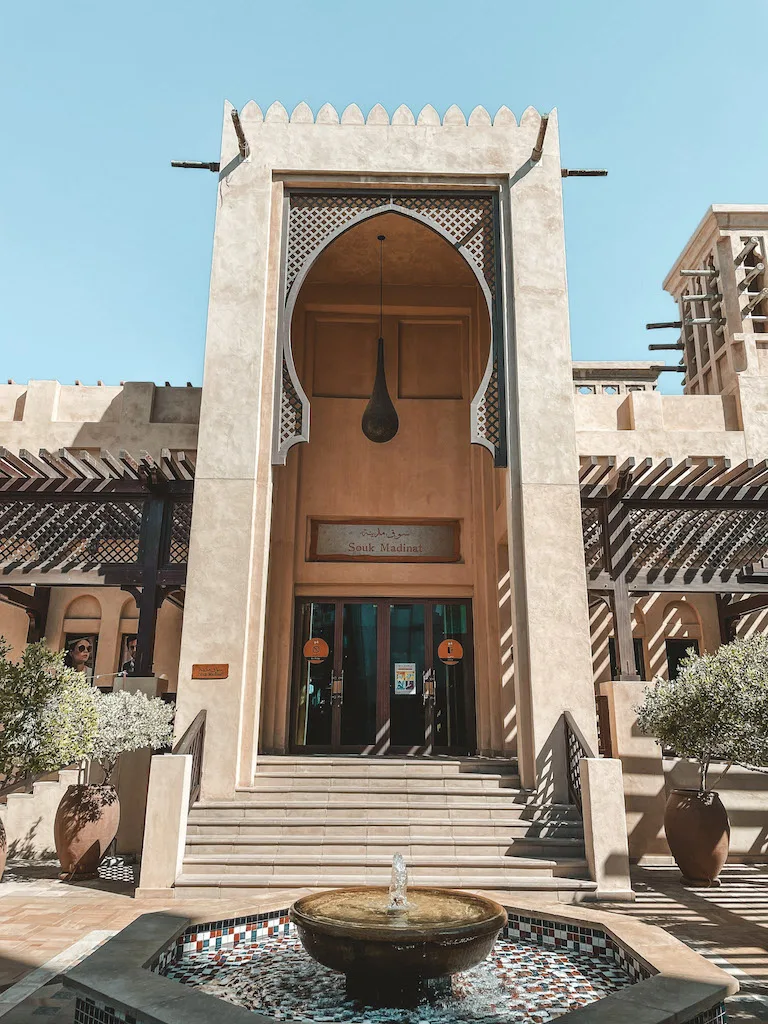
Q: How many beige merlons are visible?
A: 14